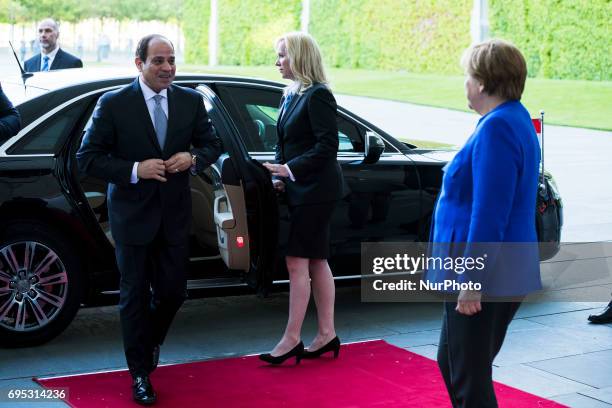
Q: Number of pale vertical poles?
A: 3